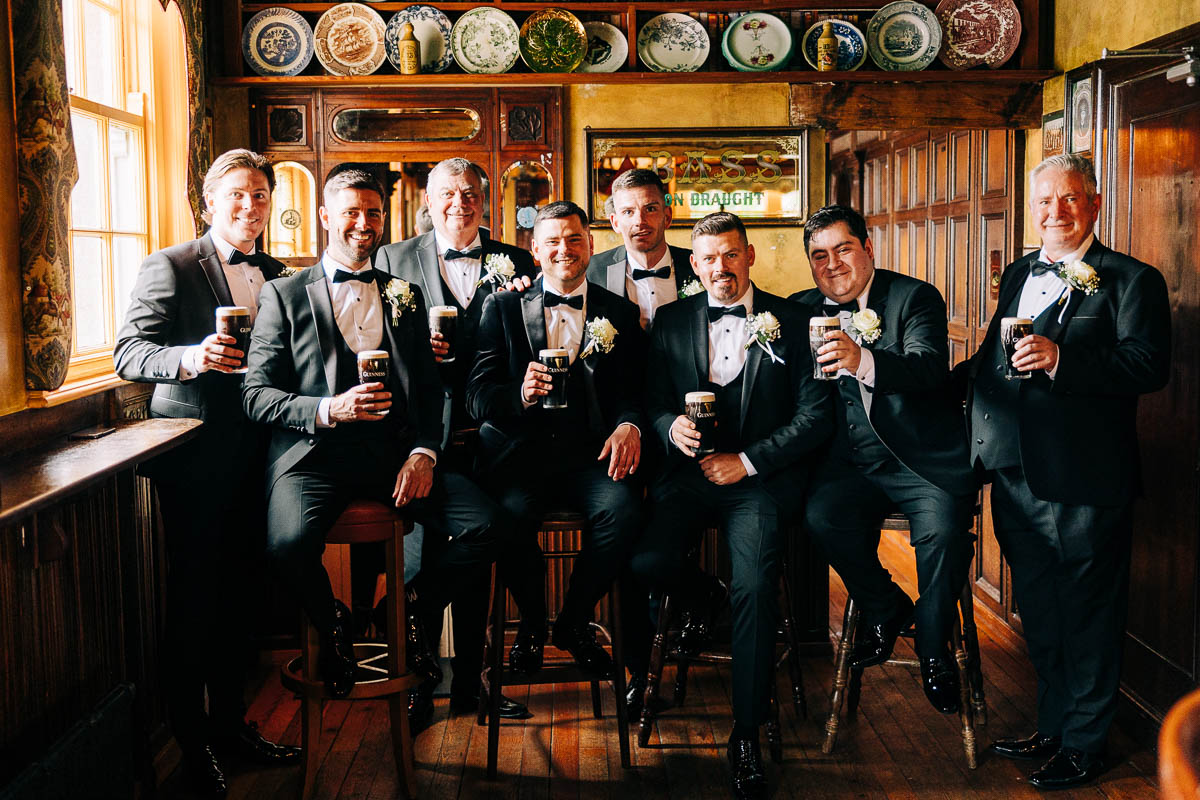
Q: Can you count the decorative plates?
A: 11